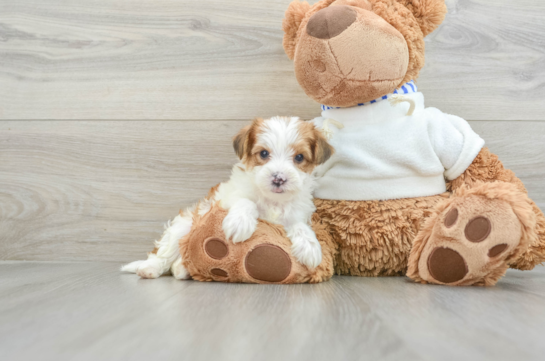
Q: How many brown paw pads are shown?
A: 7